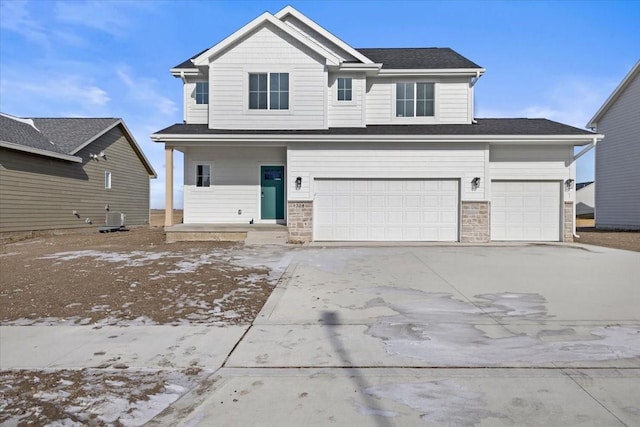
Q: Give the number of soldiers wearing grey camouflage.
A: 0